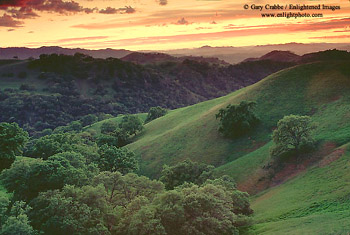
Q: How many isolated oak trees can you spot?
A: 2